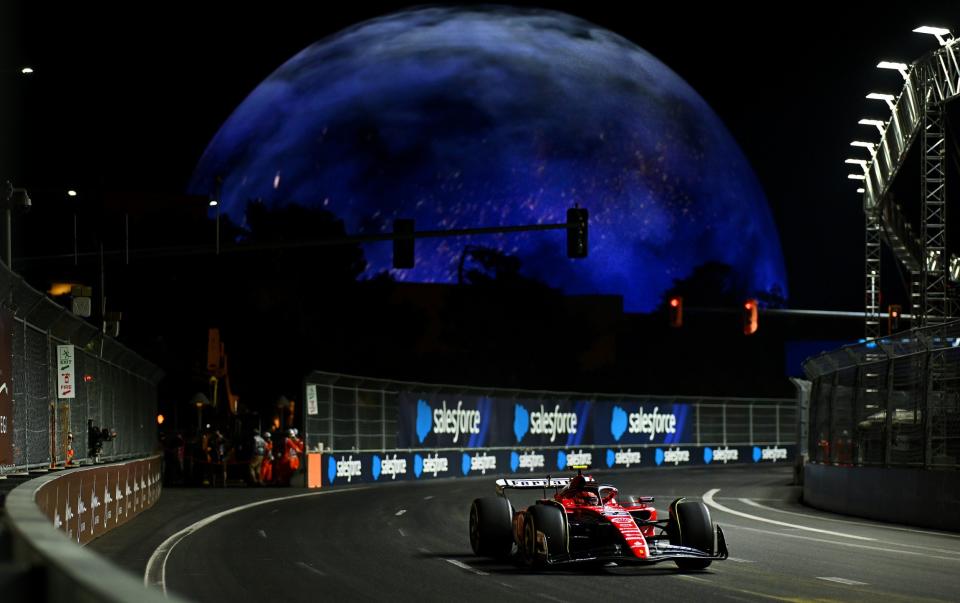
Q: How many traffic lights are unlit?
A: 2